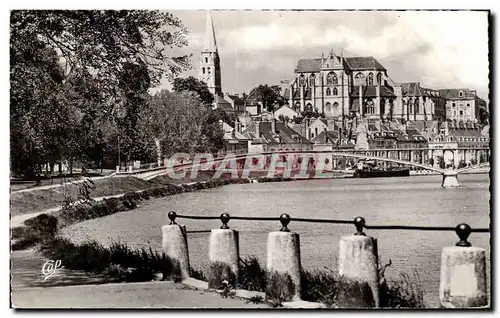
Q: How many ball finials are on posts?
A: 5